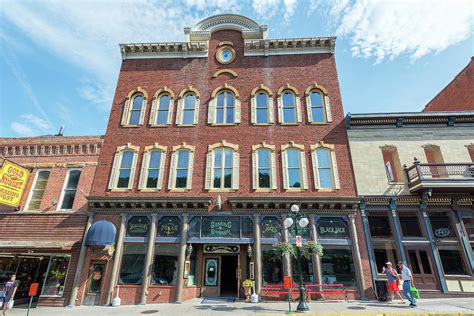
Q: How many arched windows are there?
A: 14